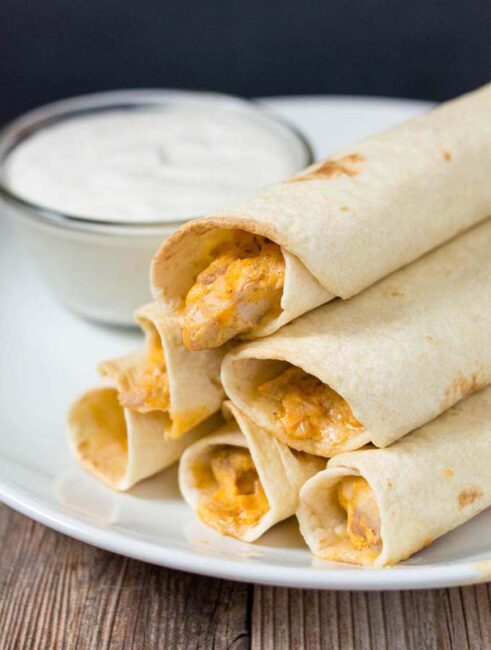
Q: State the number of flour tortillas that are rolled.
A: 6